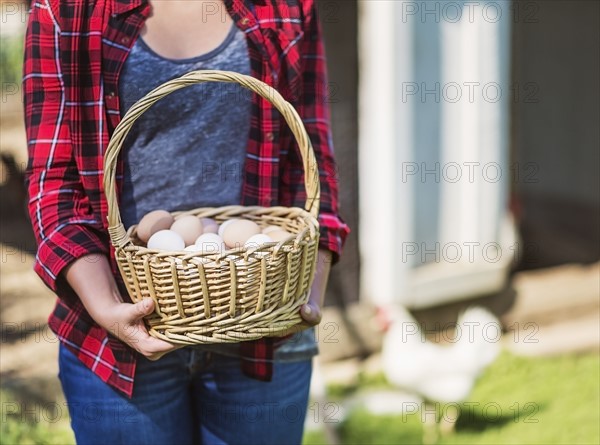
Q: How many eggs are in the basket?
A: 11